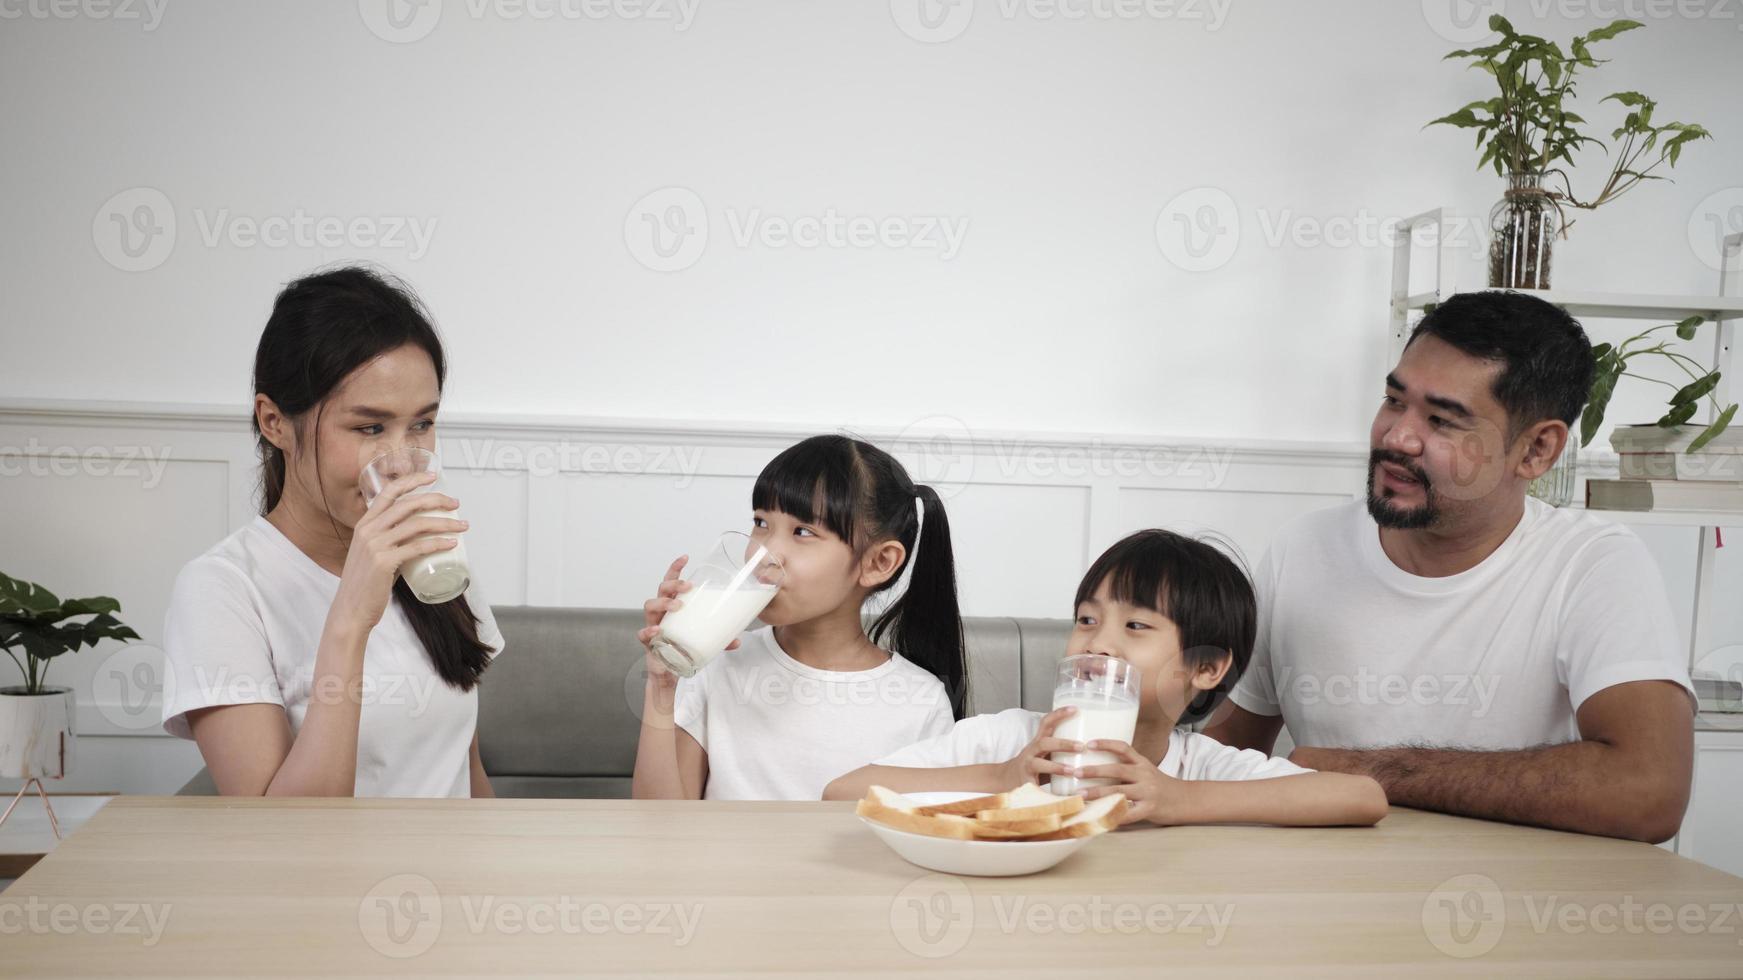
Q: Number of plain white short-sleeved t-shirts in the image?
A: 4